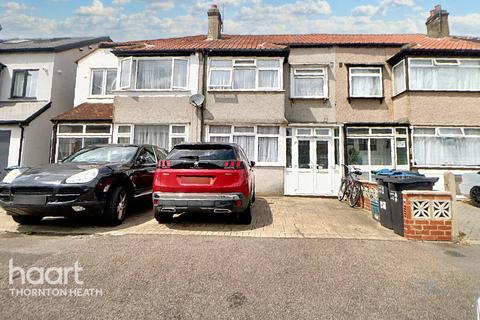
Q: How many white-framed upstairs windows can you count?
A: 6